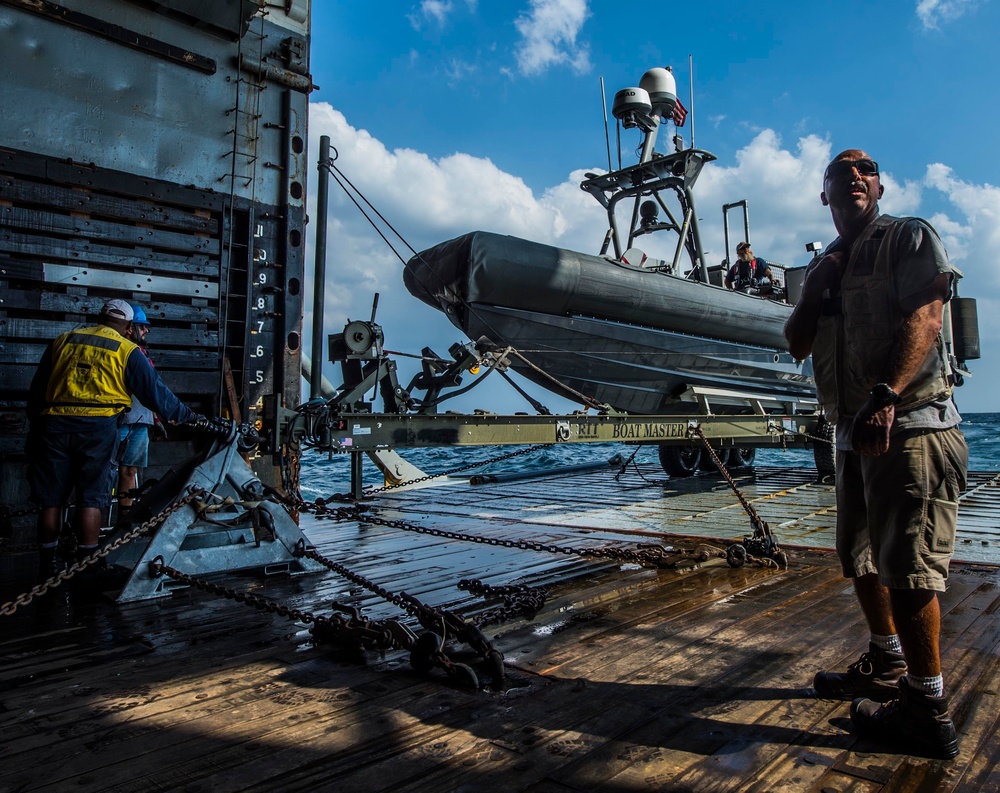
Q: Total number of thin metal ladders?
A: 1